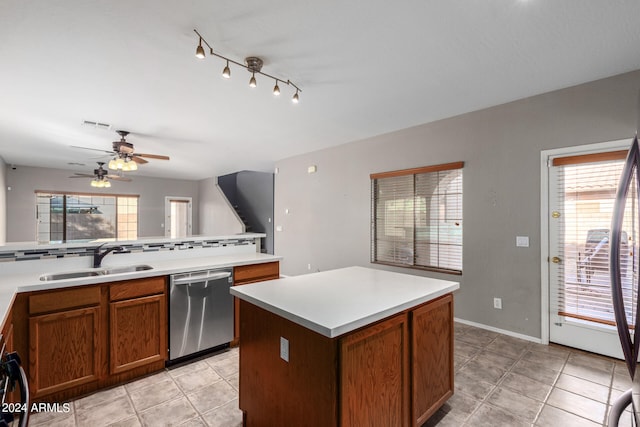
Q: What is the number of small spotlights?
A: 5